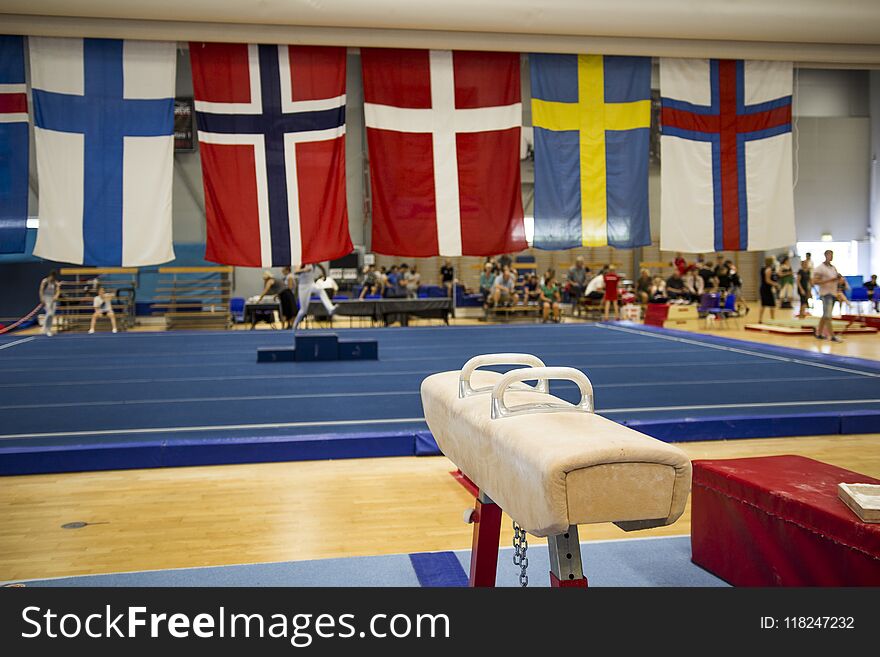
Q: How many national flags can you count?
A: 6